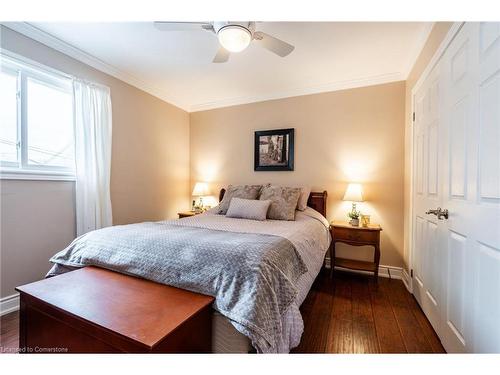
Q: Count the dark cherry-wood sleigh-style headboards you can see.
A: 1